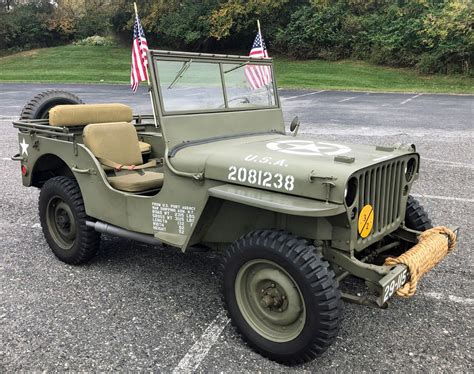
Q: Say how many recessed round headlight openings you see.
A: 2